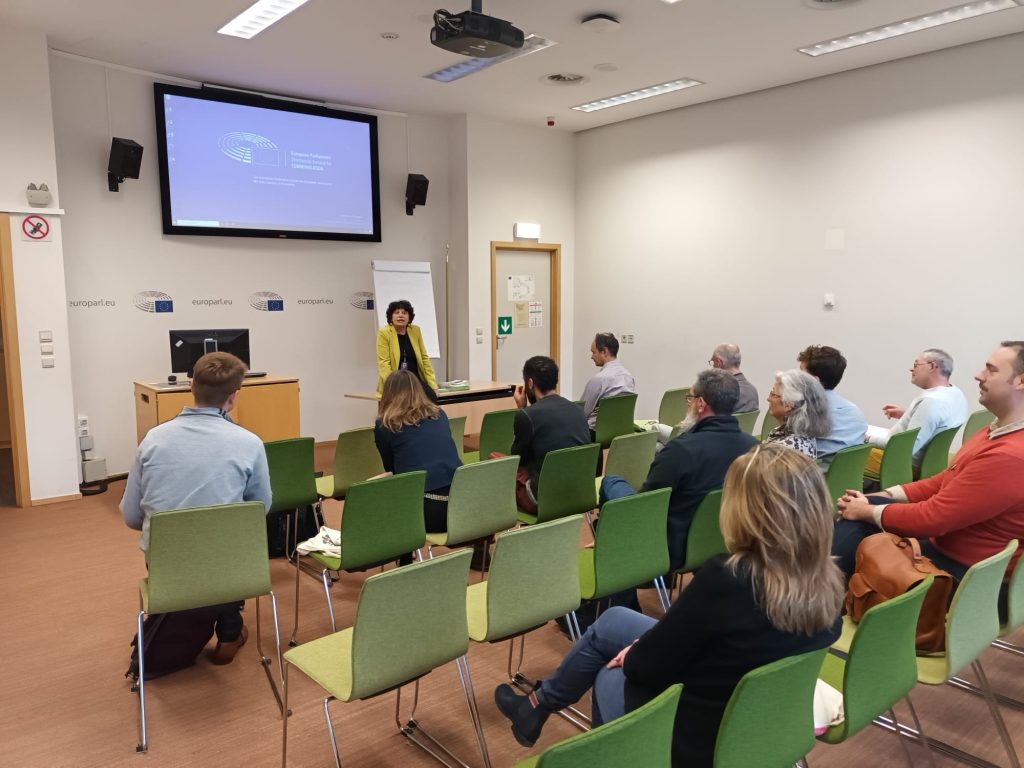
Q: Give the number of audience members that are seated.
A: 11